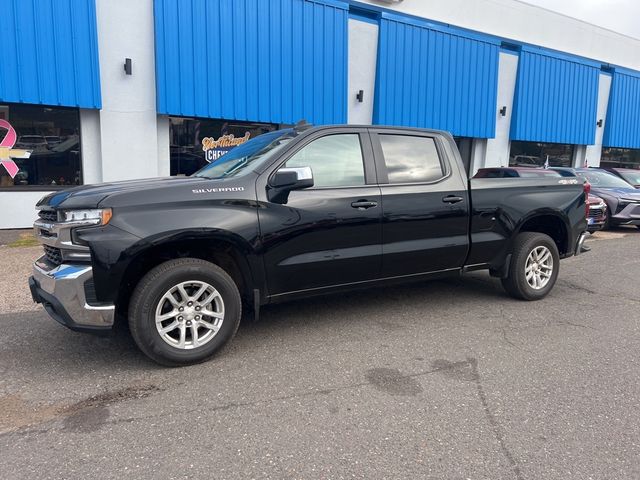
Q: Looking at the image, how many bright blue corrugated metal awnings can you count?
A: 5